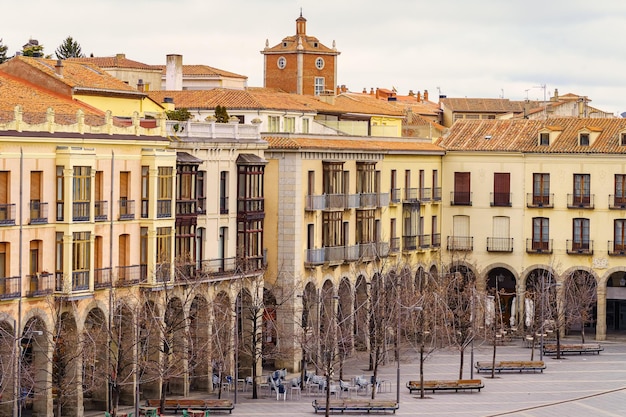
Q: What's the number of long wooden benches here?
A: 5